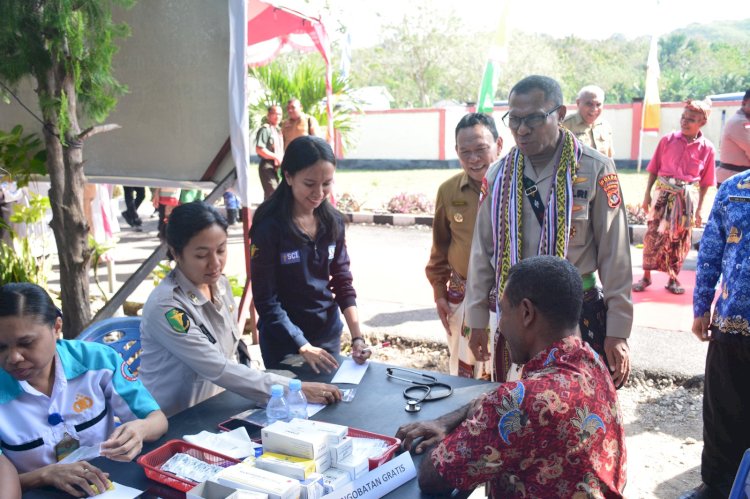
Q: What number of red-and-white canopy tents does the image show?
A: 1